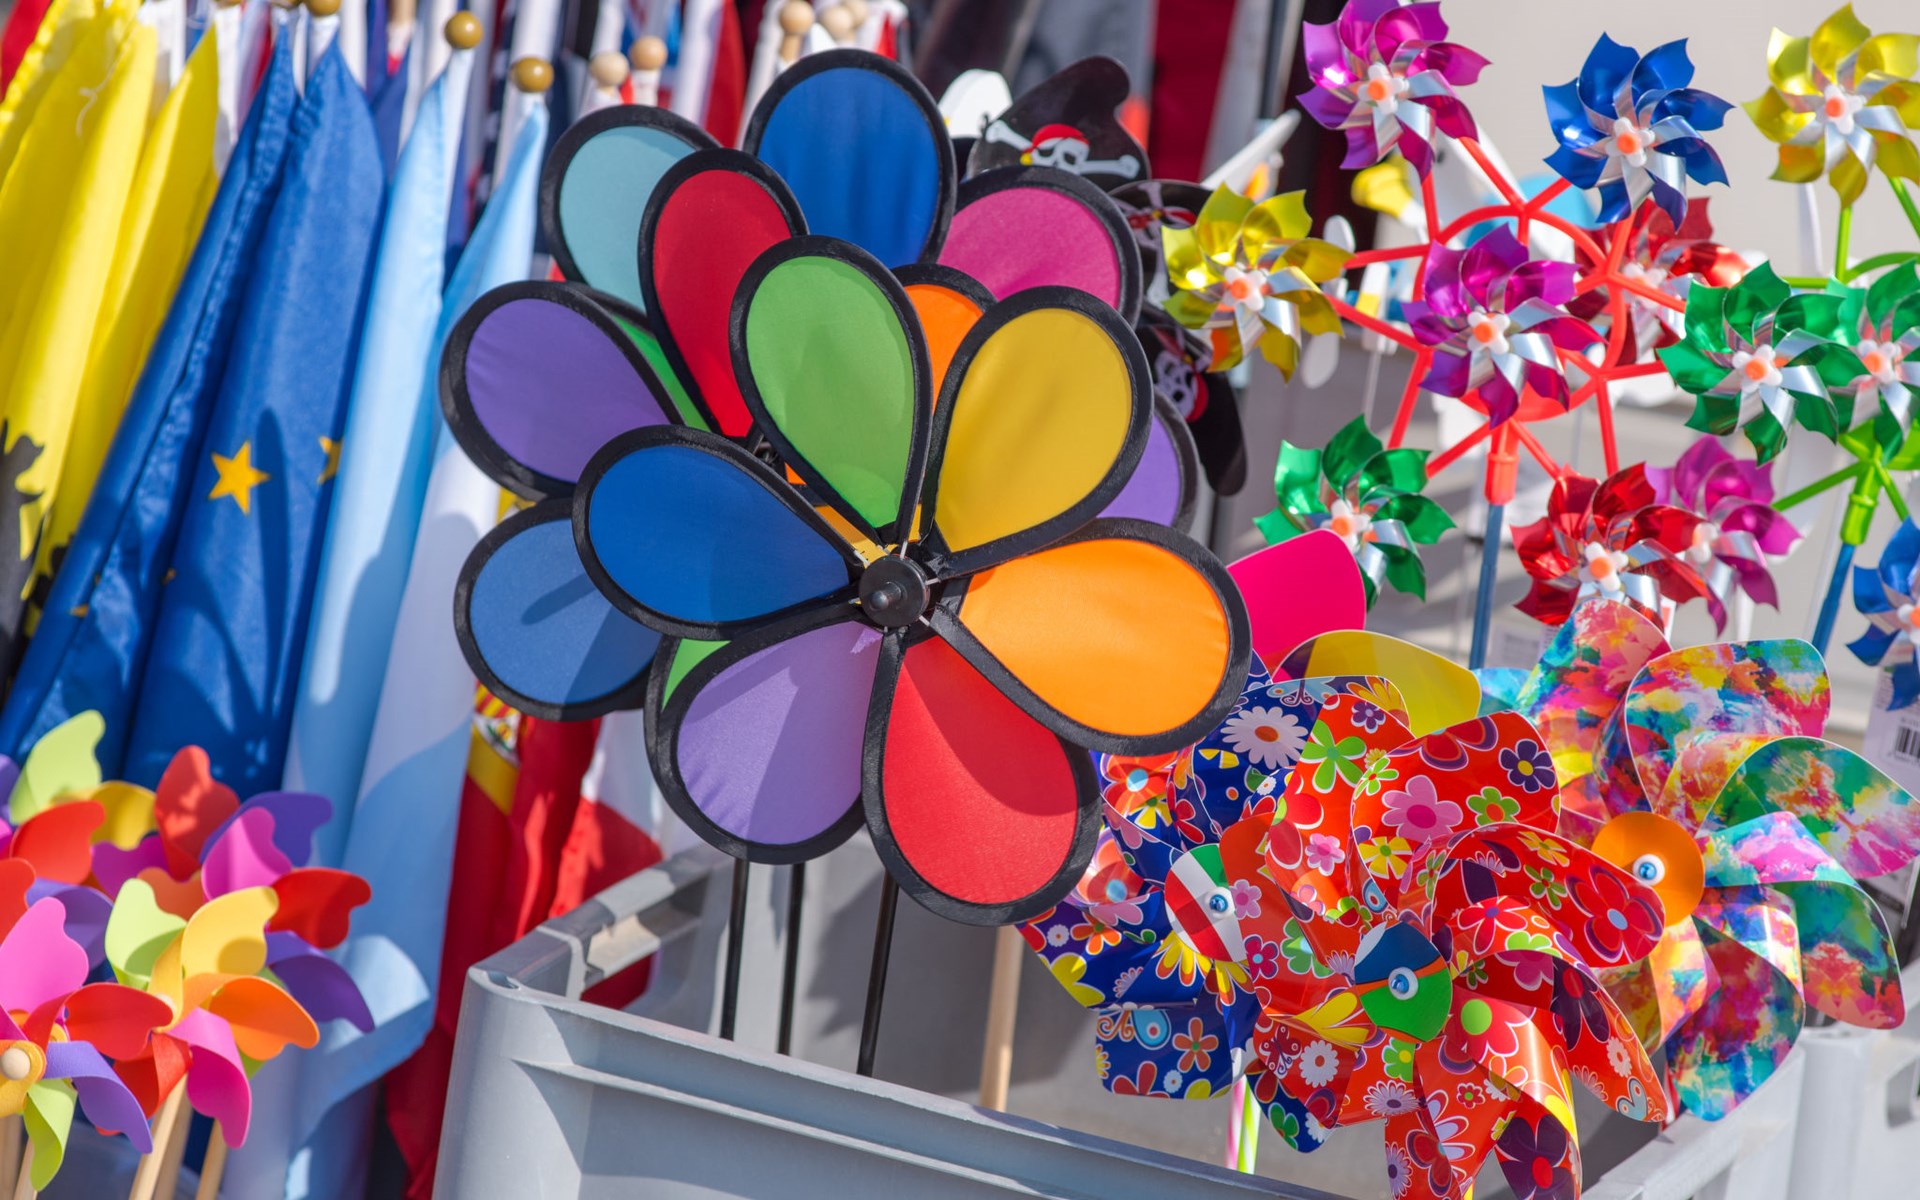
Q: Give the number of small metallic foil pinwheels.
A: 12